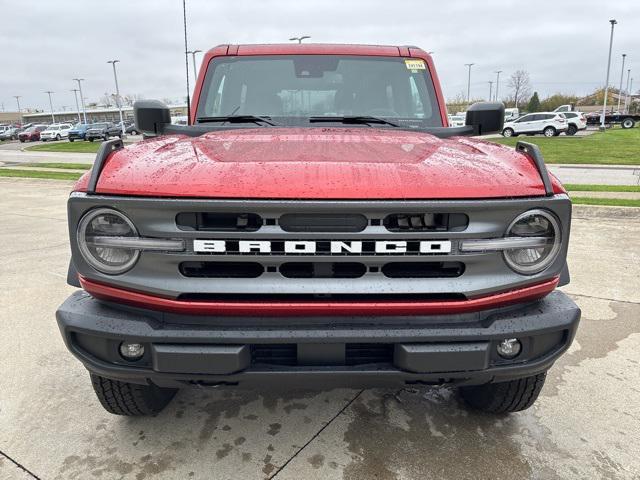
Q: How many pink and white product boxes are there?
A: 0